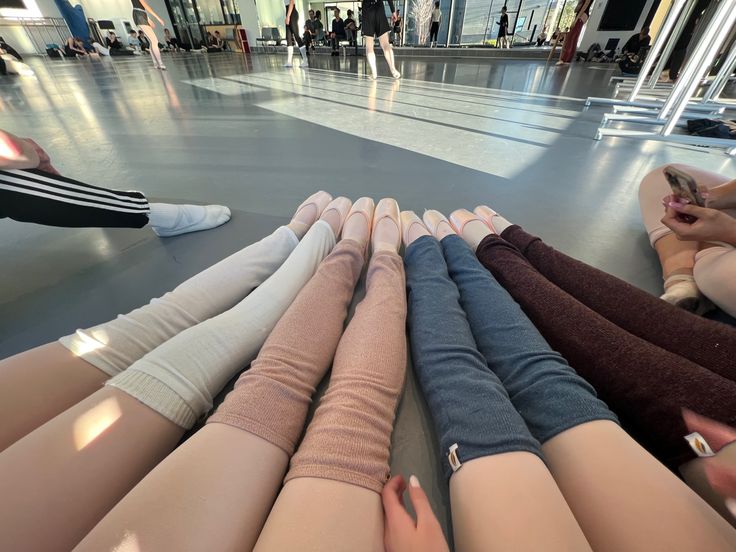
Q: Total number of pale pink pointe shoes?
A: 8